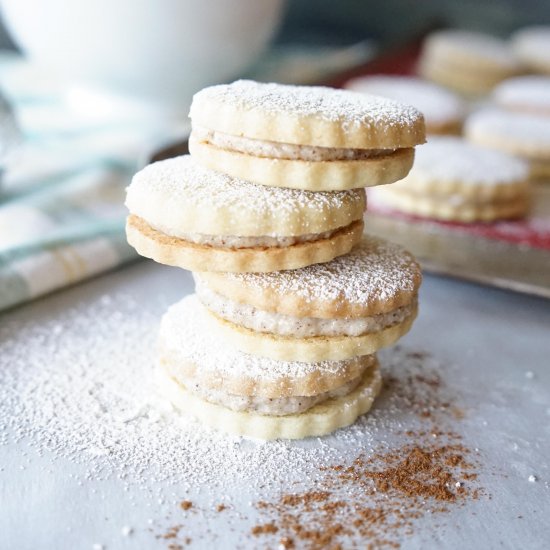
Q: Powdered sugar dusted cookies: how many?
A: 10